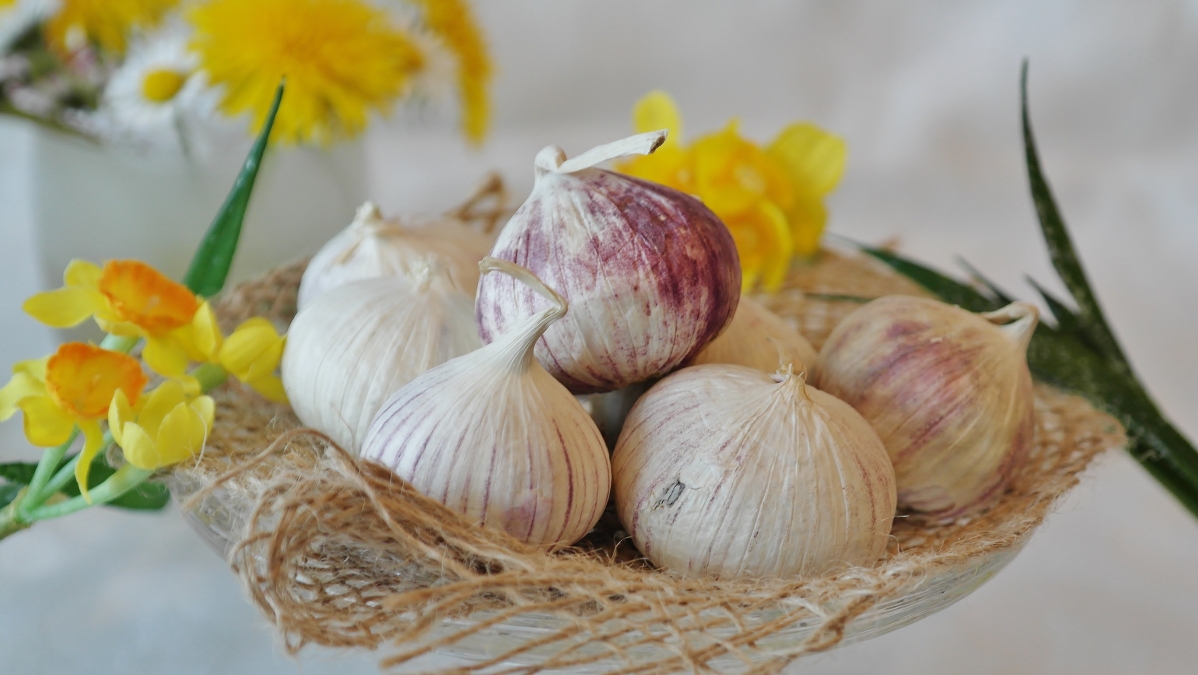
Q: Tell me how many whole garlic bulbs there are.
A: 7